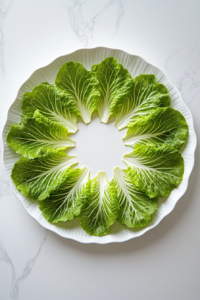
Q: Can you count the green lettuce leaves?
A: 11